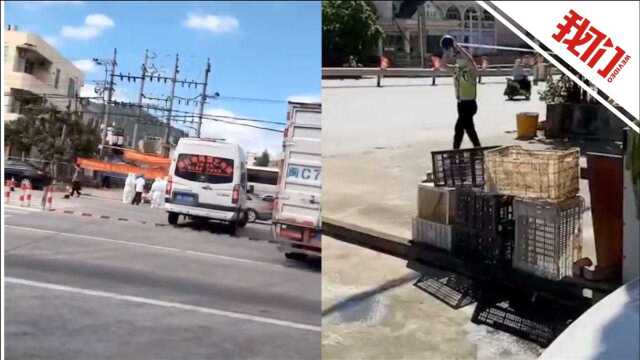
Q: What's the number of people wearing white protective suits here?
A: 3